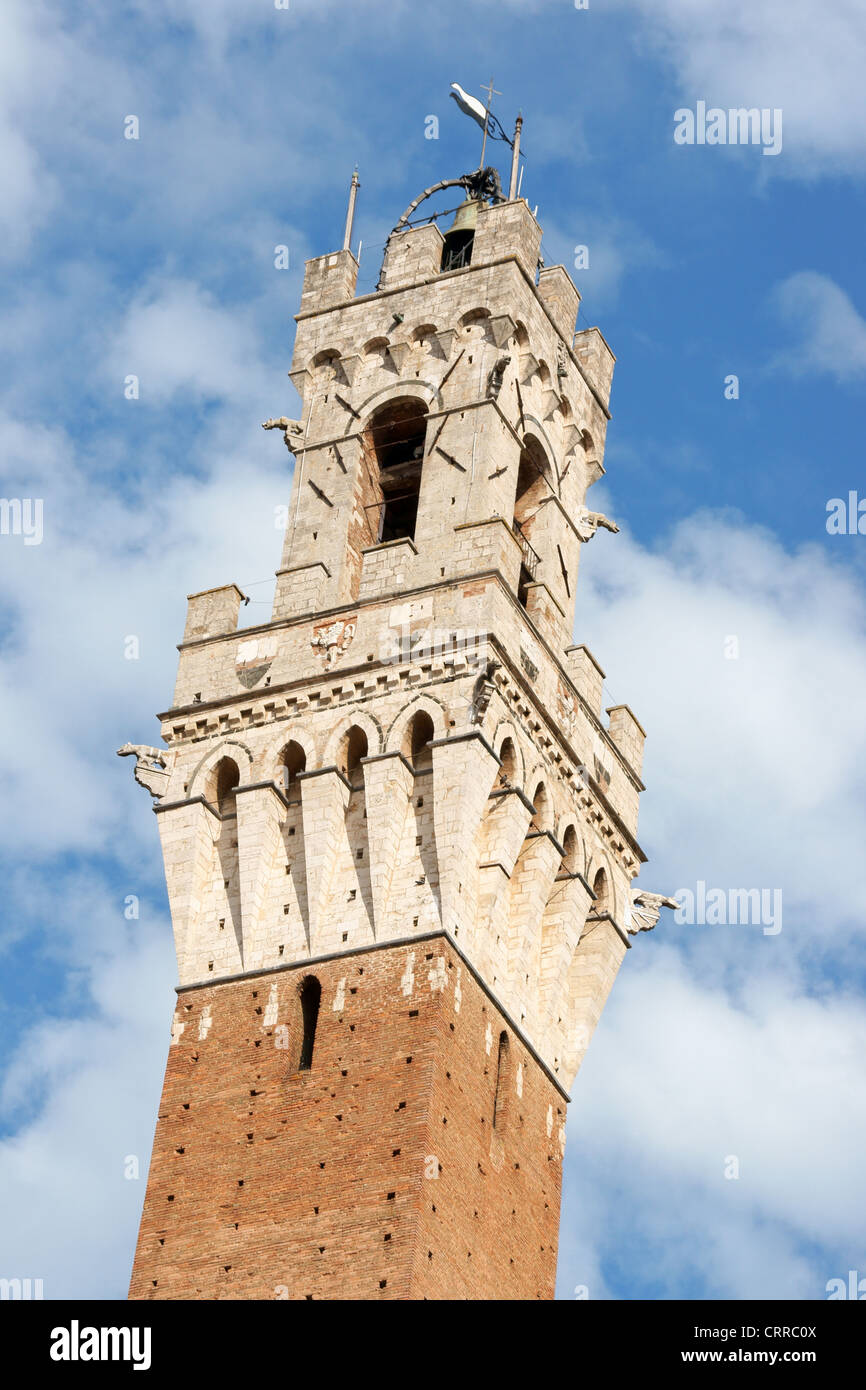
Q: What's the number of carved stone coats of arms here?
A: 6